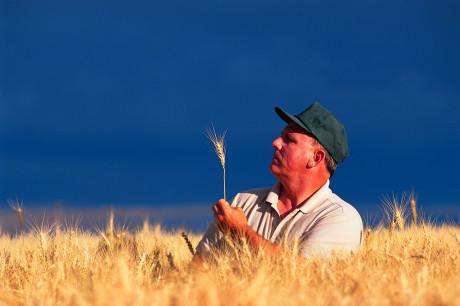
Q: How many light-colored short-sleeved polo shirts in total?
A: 1